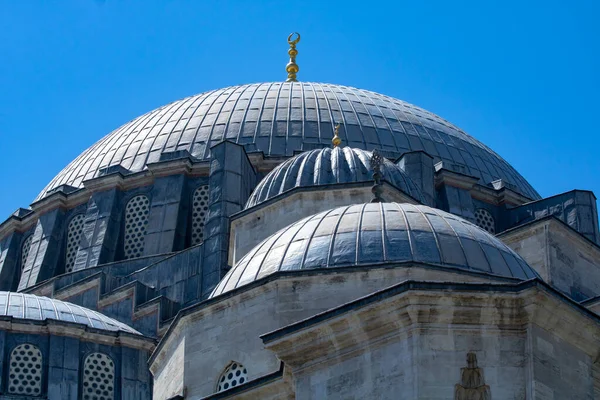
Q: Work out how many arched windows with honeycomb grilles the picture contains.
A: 8